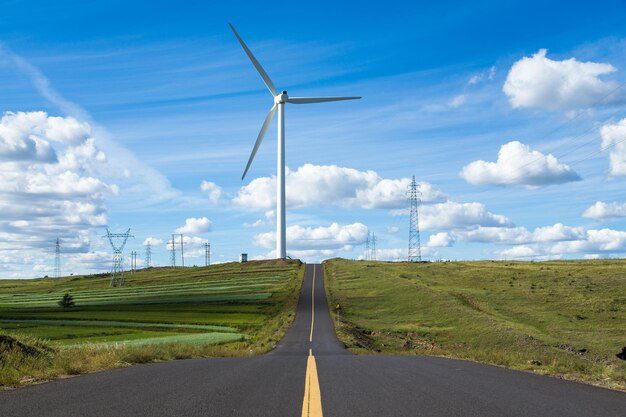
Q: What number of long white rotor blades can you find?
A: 3